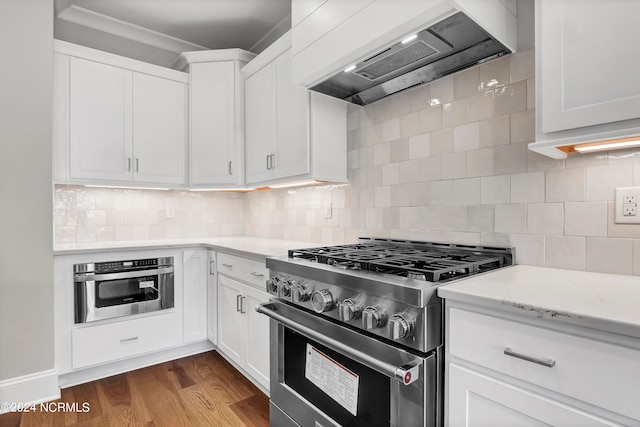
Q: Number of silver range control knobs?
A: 7